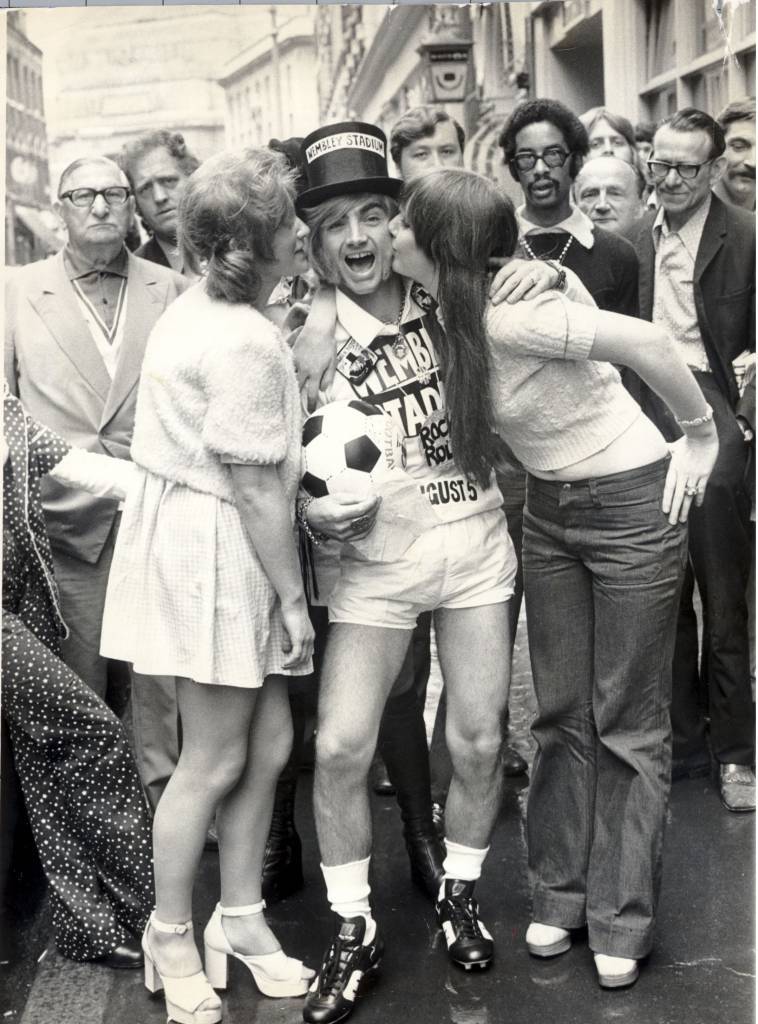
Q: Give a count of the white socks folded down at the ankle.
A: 2